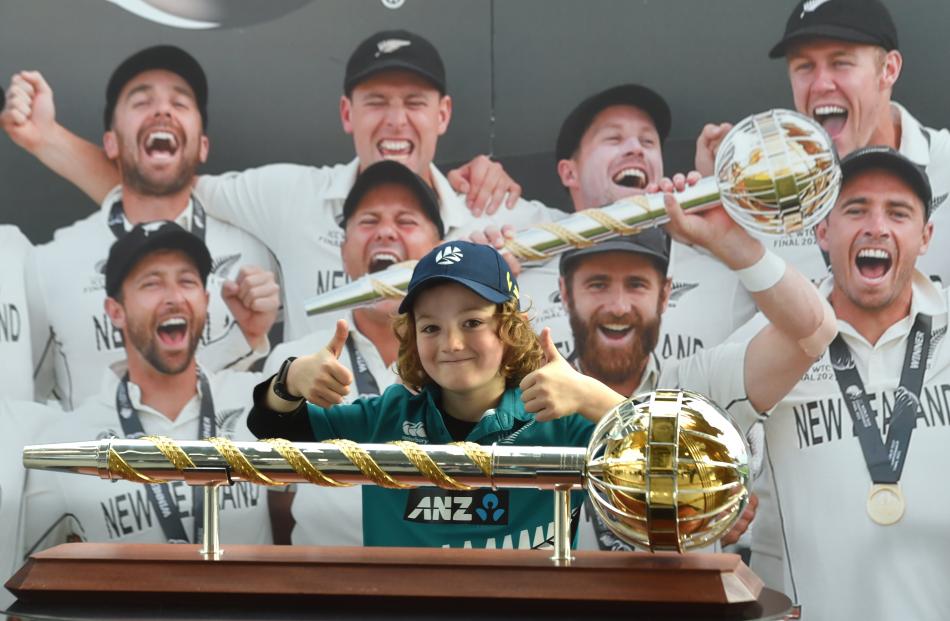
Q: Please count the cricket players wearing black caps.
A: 8